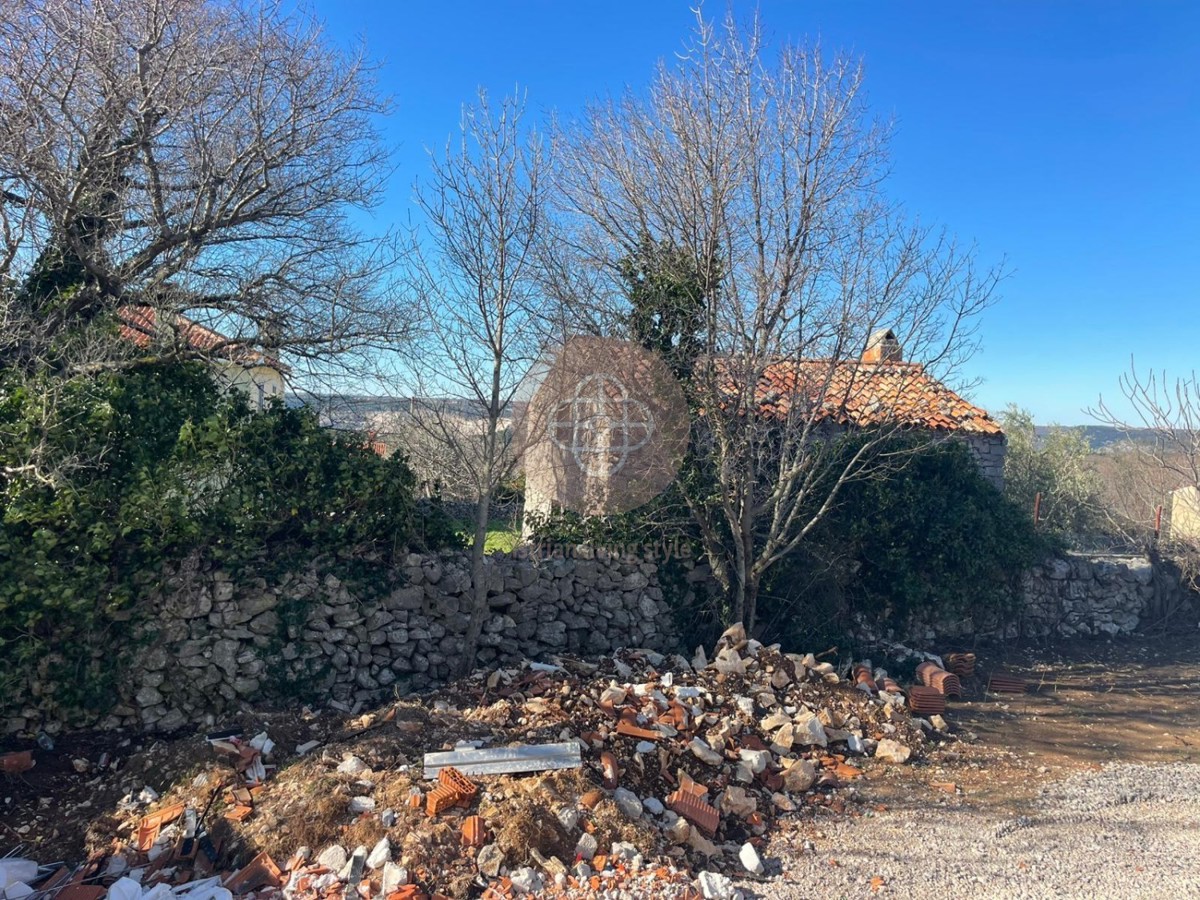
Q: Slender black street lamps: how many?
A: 0